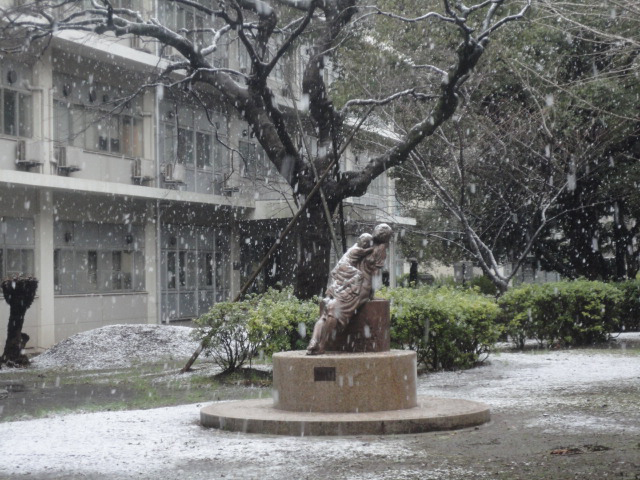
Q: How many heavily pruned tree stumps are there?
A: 1